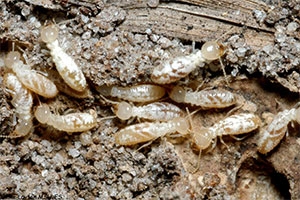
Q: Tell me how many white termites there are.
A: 11